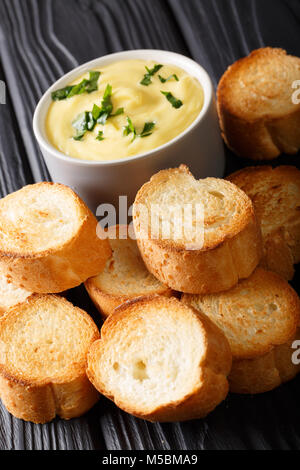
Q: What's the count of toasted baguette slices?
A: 9